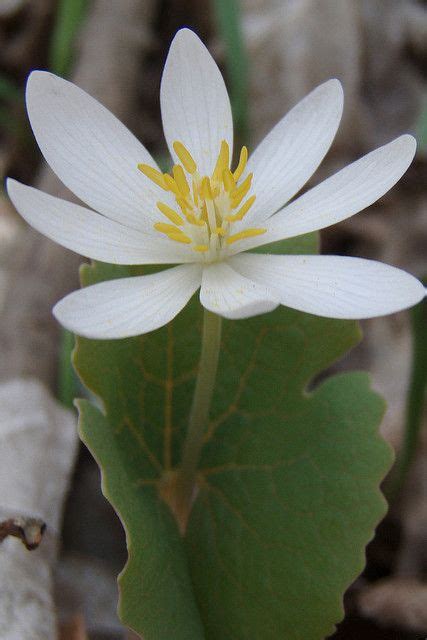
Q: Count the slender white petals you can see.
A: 8